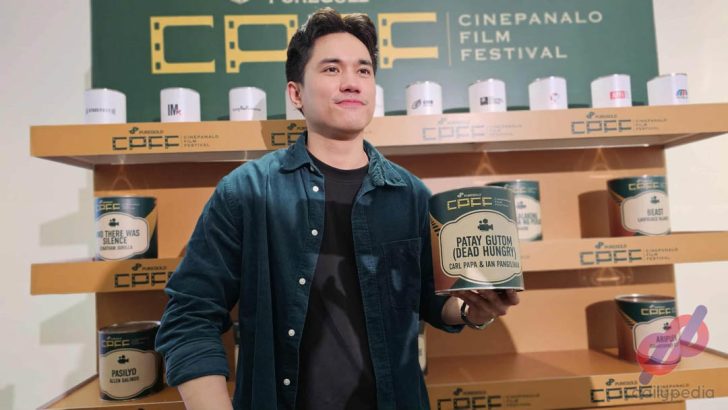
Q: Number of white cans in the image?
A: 10